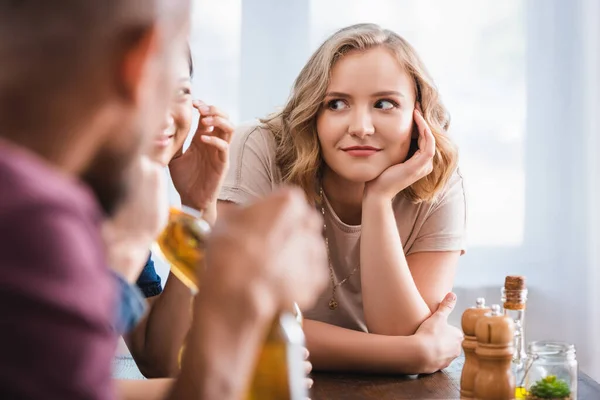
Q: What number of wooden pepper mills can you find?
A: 2